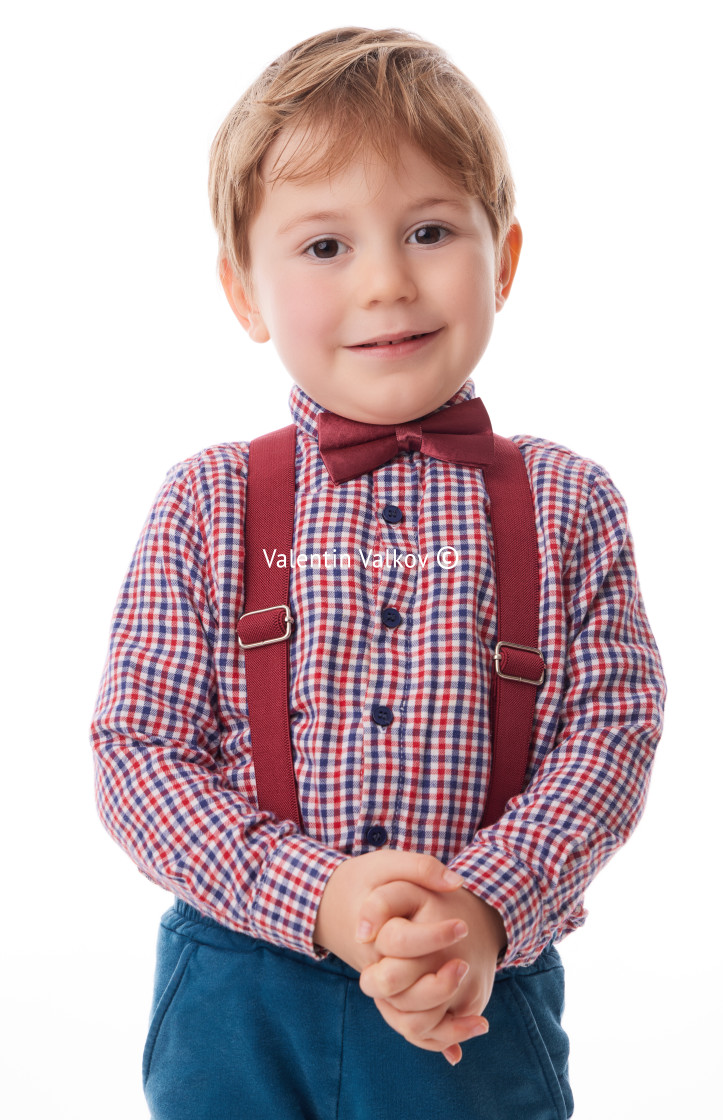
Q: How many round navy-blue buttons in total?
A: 4